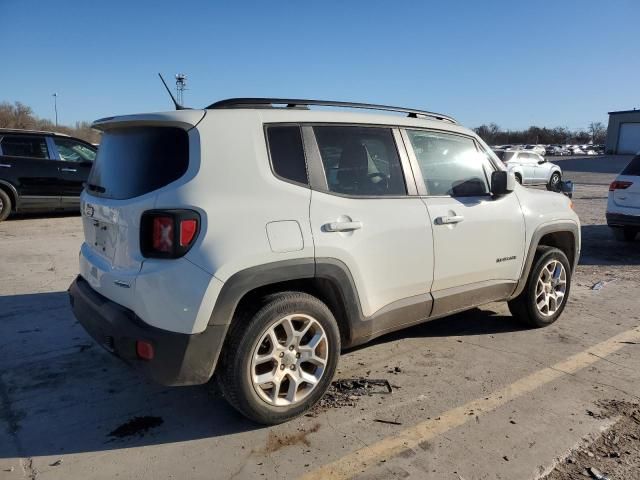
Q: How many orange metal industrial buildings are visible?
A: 0